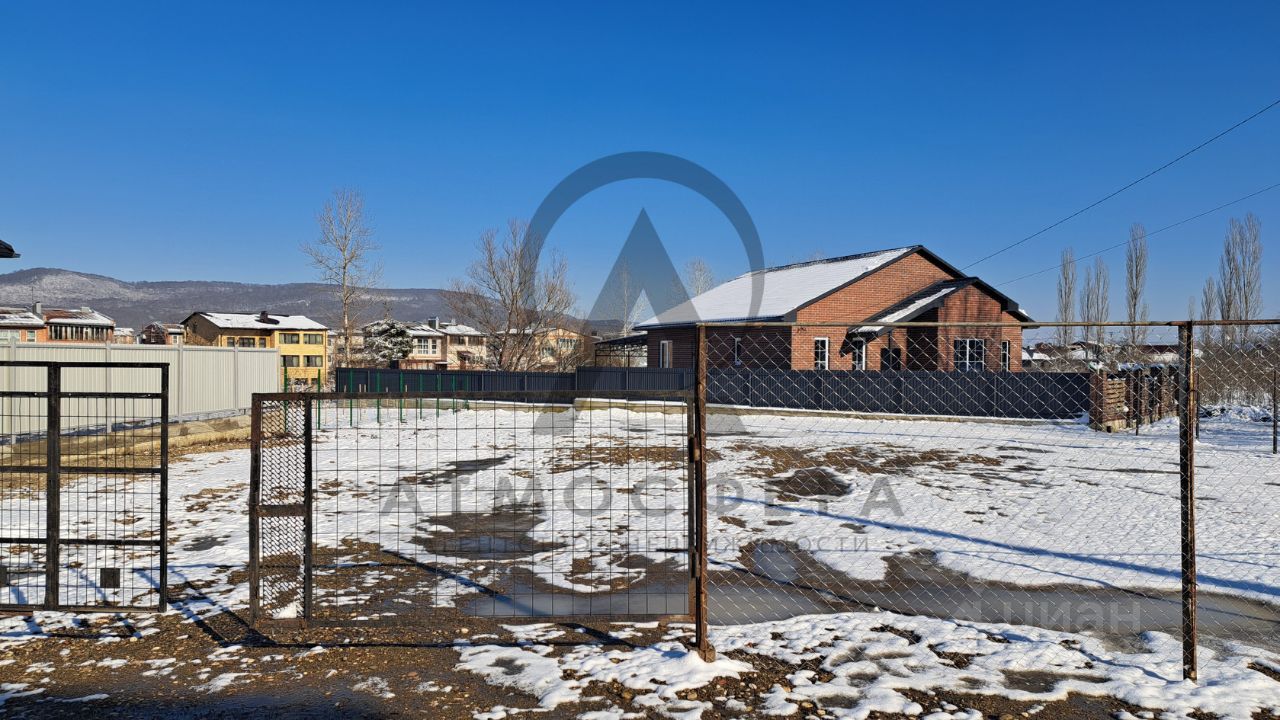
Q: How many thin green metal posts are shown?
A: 9